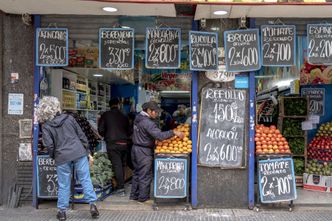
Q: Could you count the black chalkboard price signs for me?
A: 12